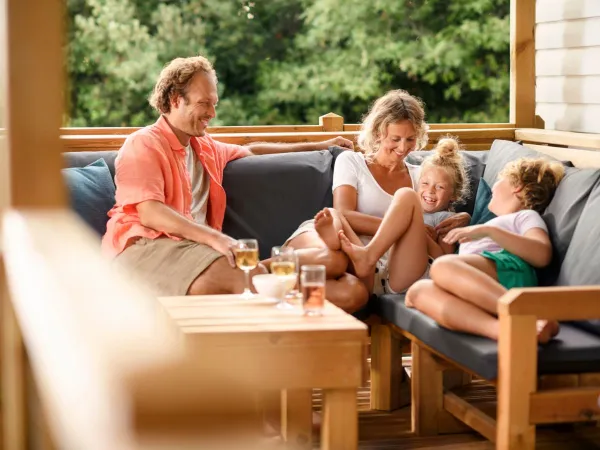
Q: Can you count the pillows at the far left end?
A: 1